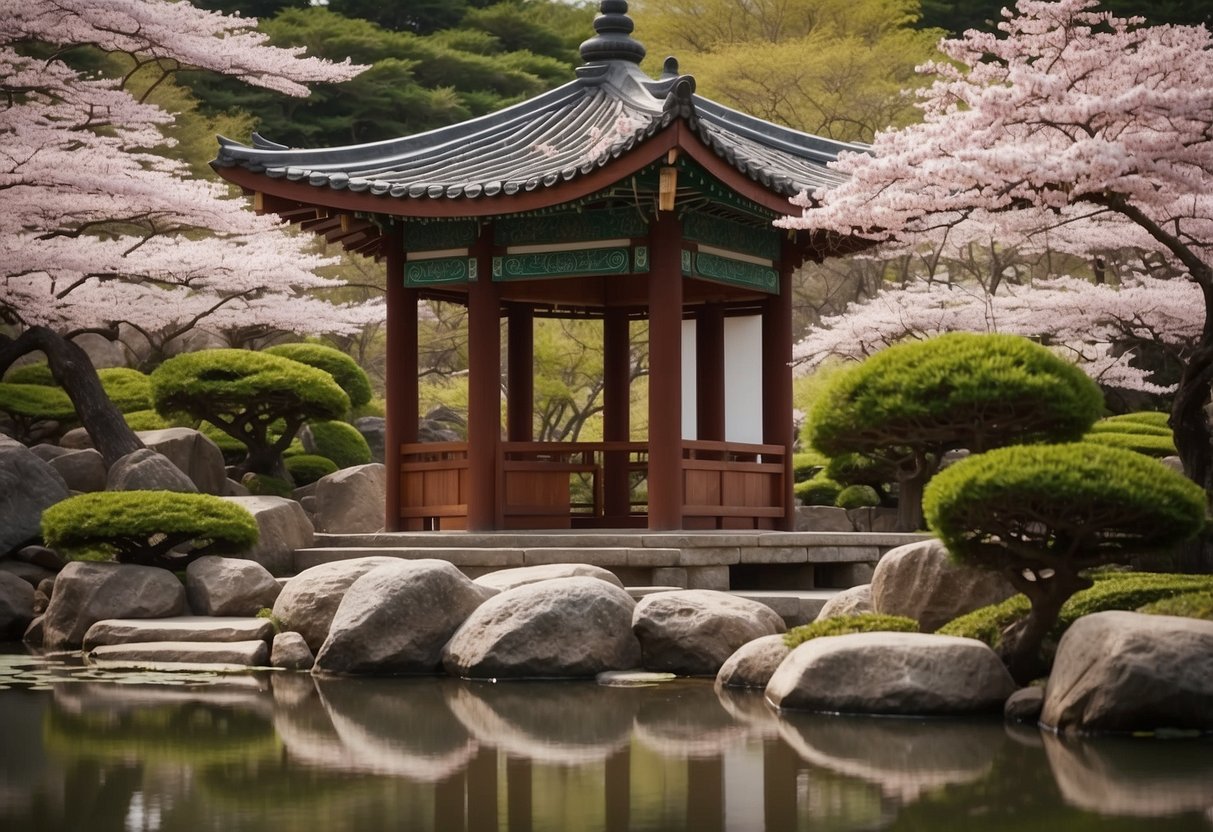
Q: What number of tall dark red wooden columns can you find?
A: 7